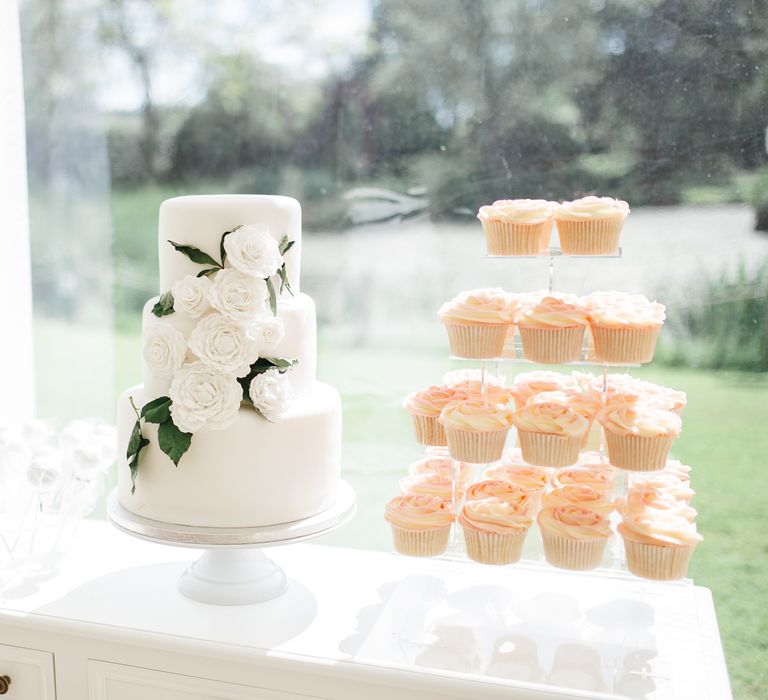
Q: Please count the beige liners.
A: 13